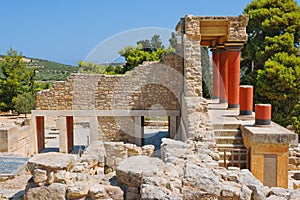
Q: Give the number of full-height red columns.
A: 3